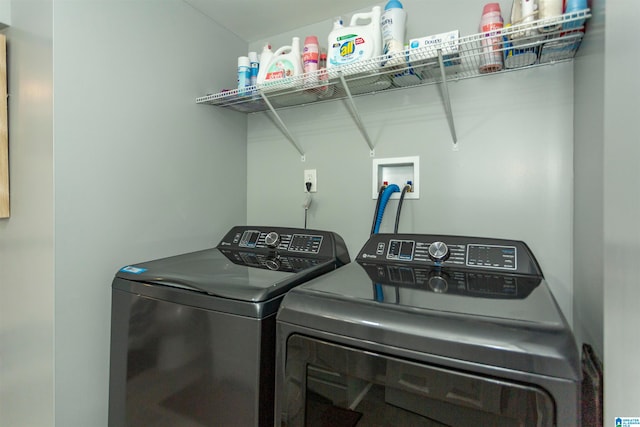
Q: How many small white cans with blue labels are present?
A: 2